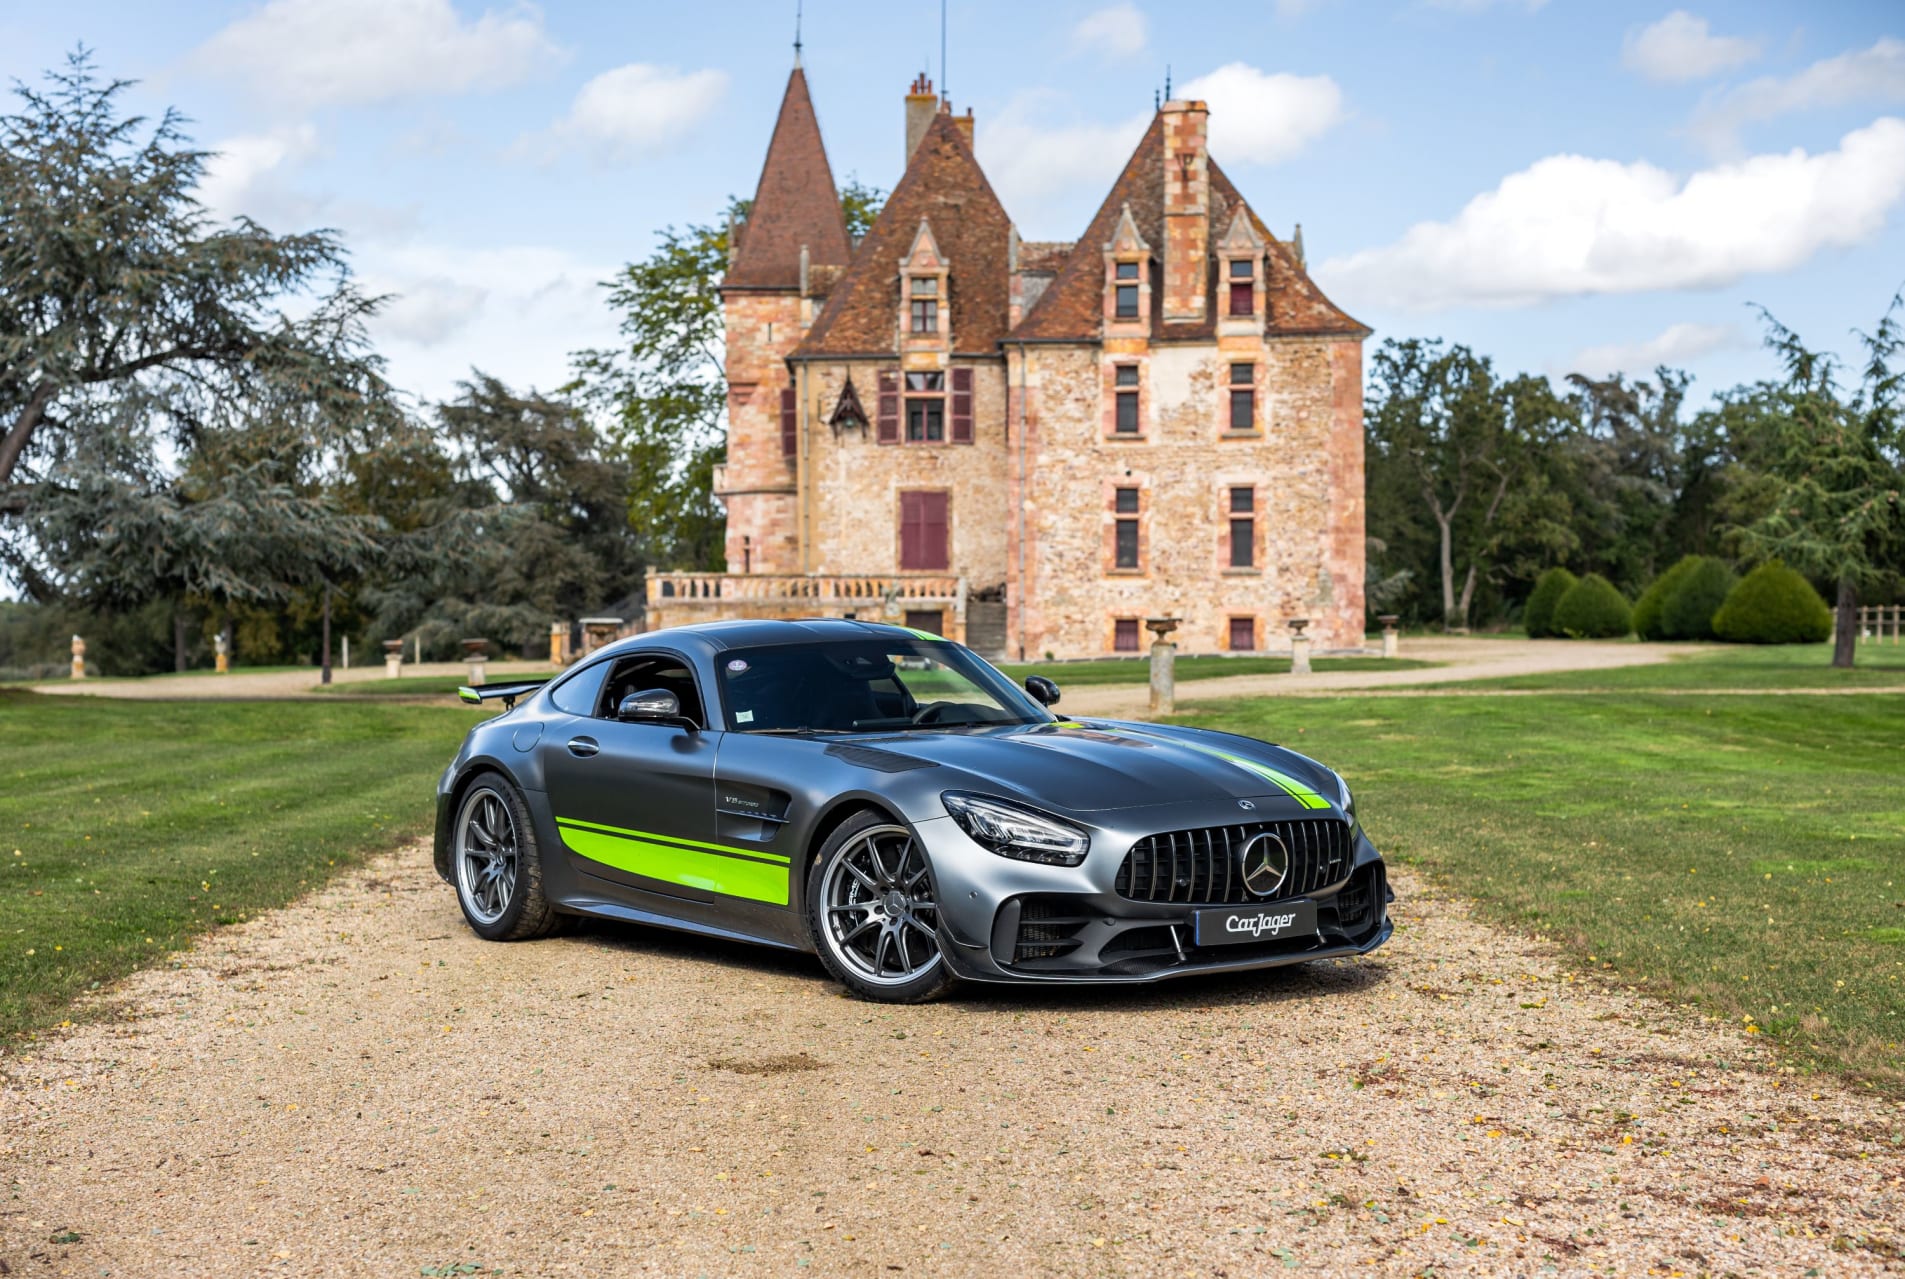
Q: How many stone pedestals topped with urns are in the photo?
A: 5